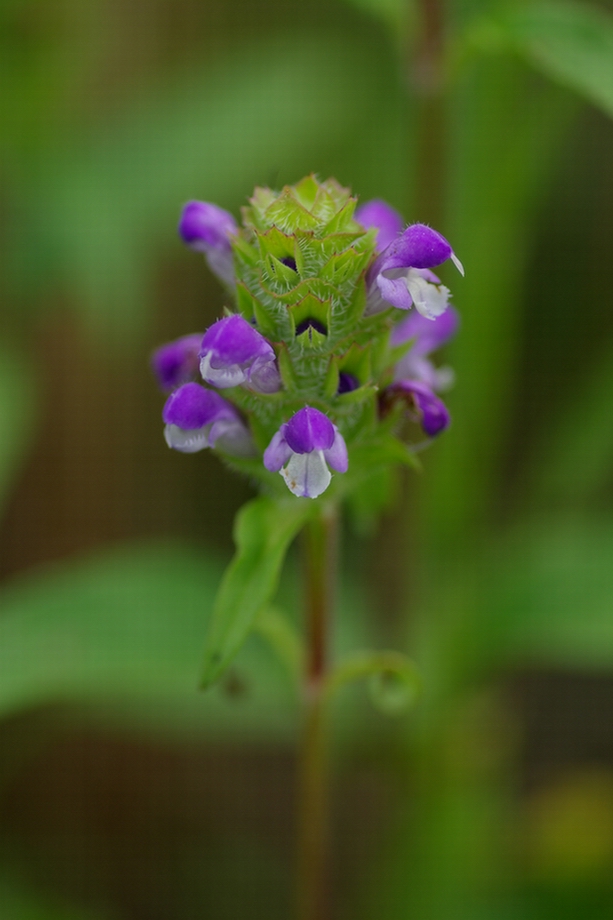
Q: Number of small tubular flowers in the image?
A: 9